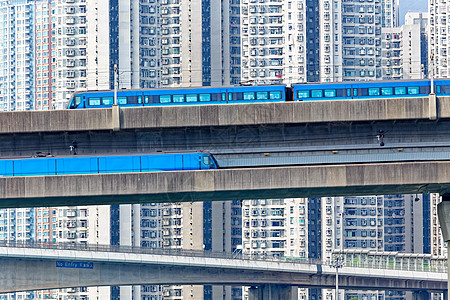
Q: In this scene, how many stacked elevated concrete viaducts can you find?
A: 3